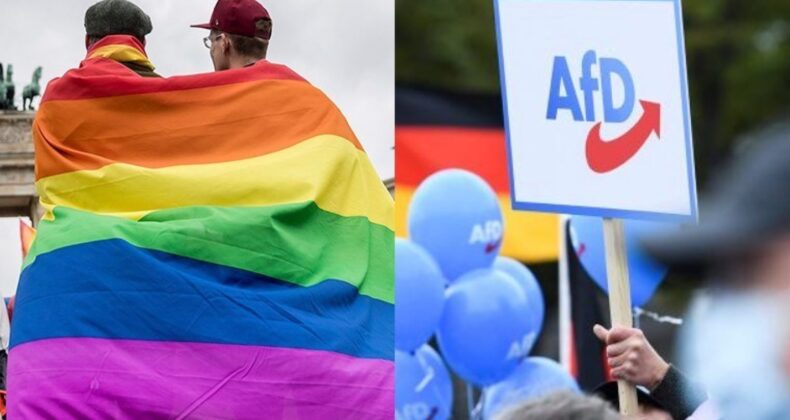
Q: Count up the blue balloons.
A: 7